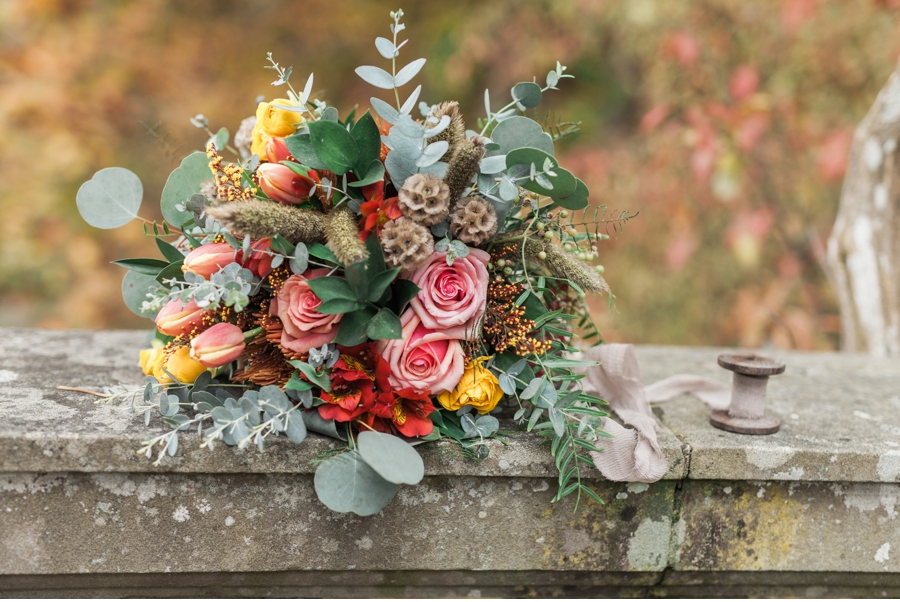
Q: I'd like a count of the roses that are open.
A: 3